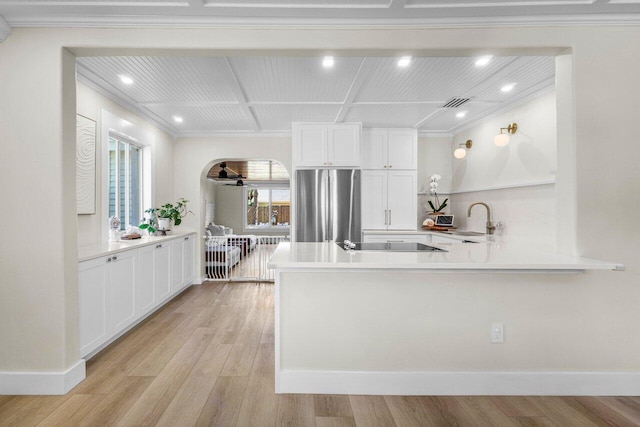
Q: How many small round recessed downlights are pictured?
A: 7